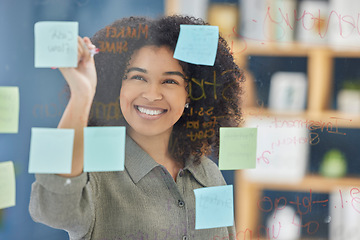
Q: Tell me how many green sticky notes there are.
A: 3